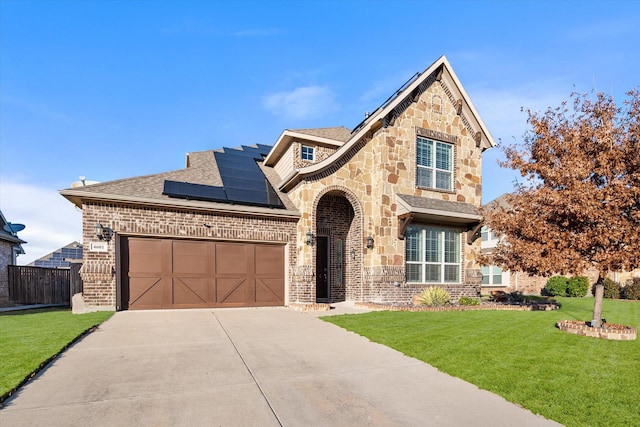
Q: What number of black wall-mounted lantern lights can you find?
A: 3